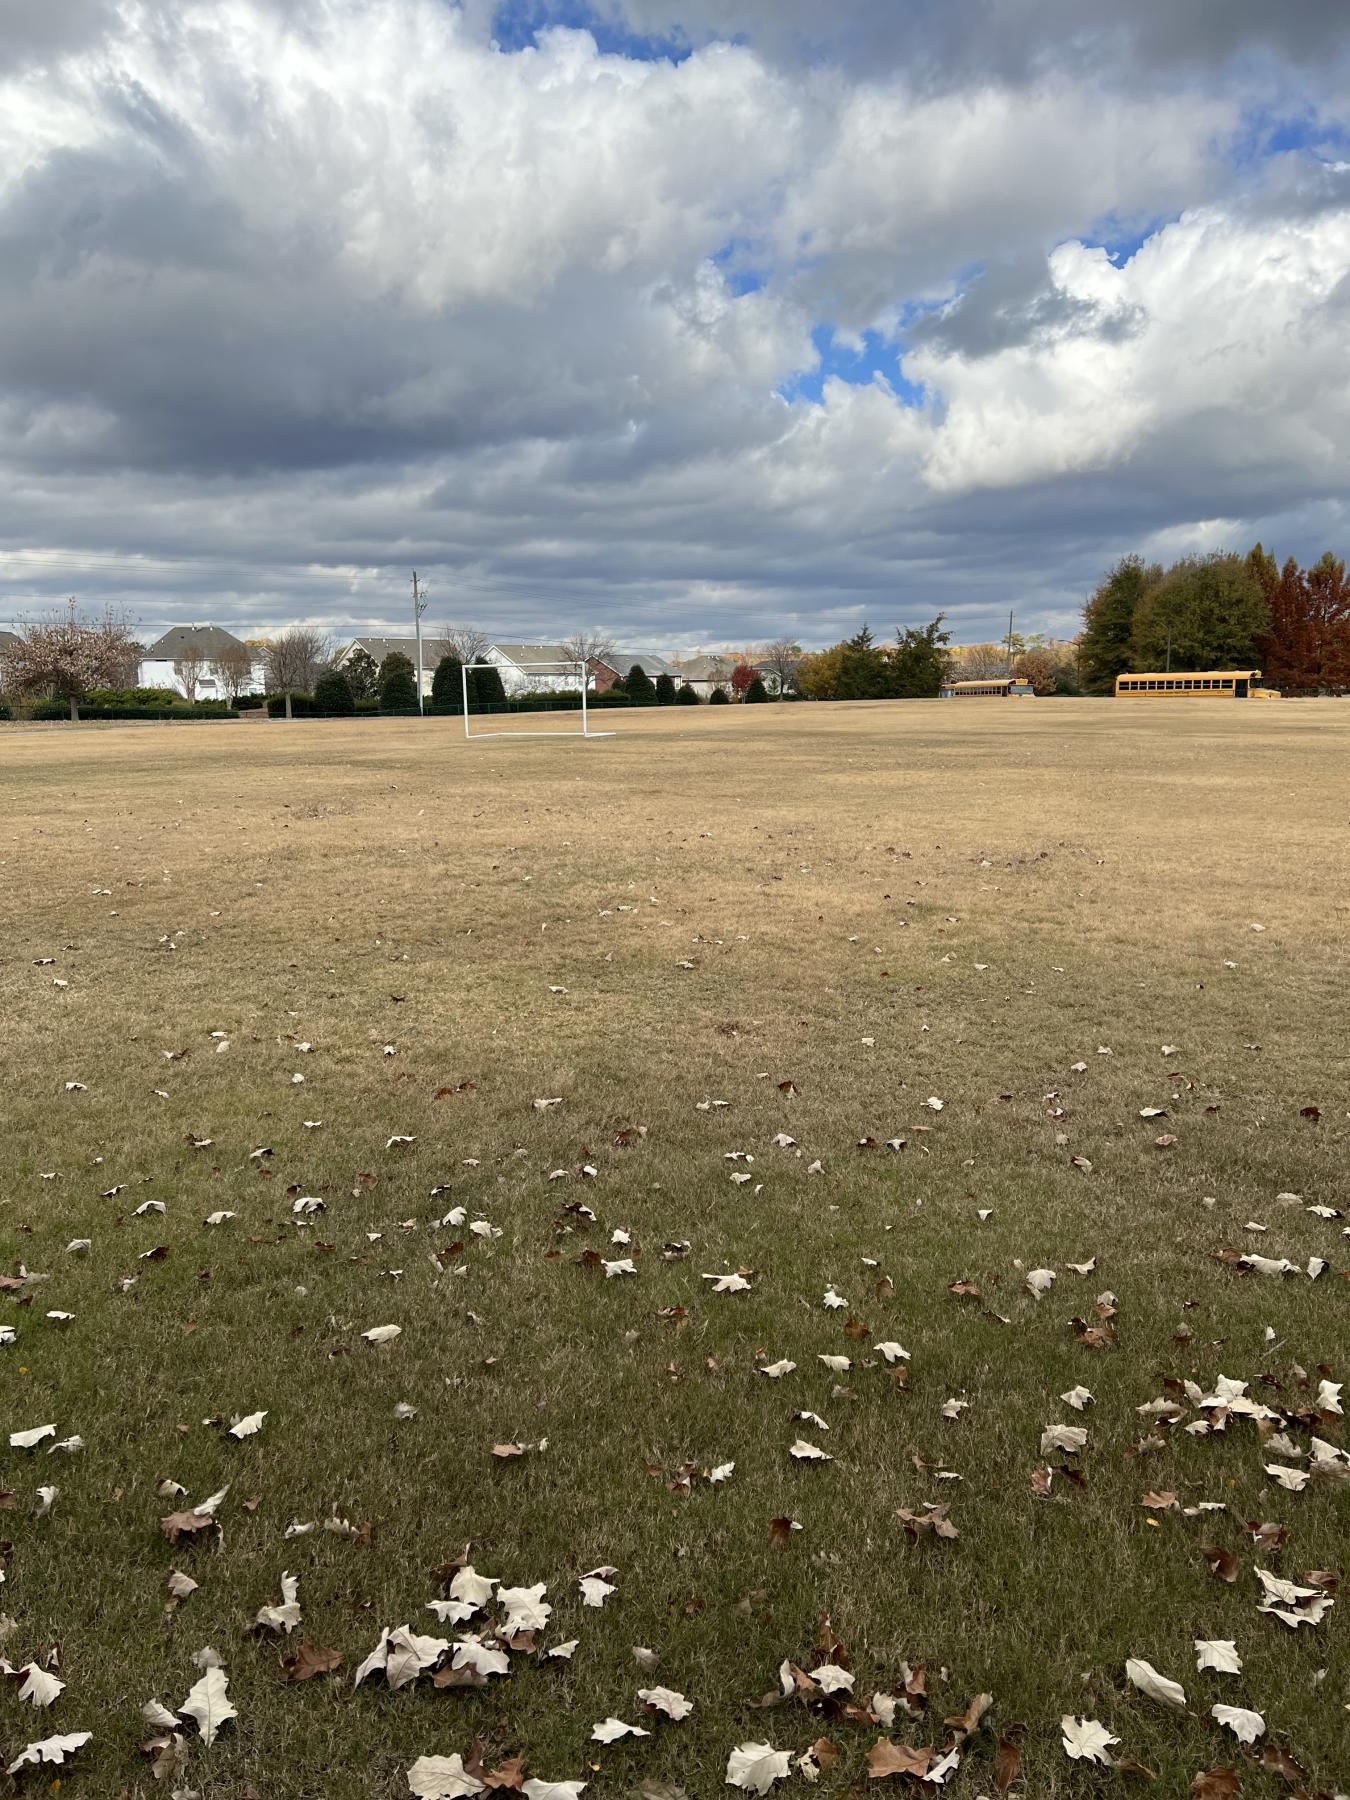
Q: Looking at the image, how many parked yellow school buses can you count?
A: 2